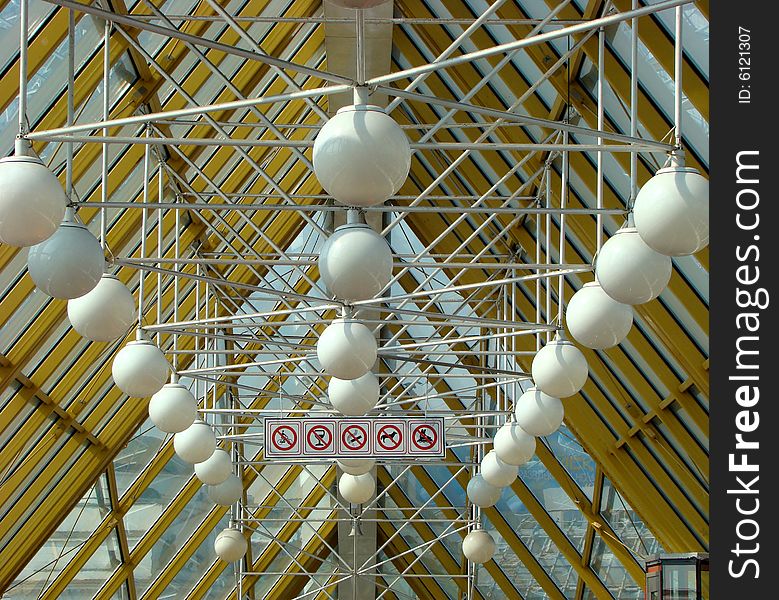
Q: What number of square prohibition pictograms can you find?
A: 5